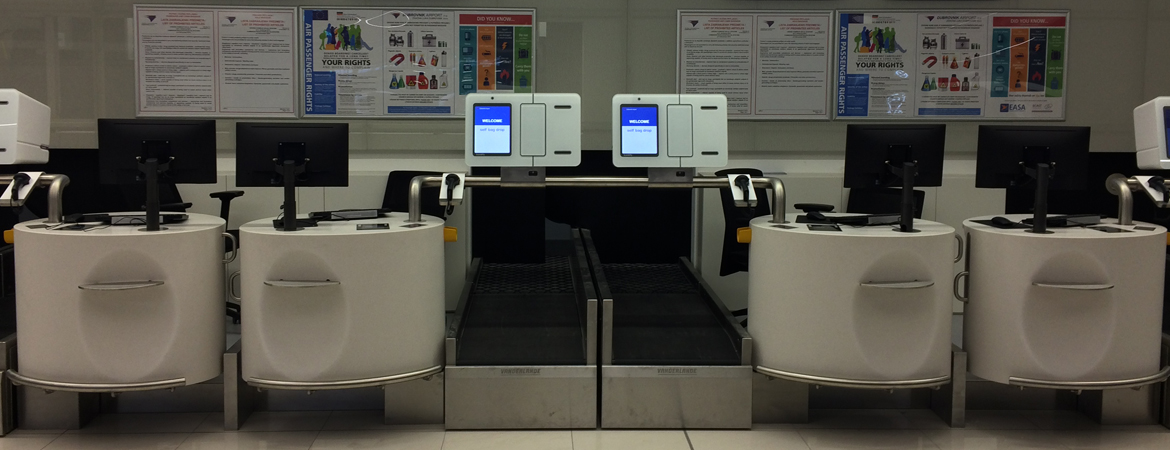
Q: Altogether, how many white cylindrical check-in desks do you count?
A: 4